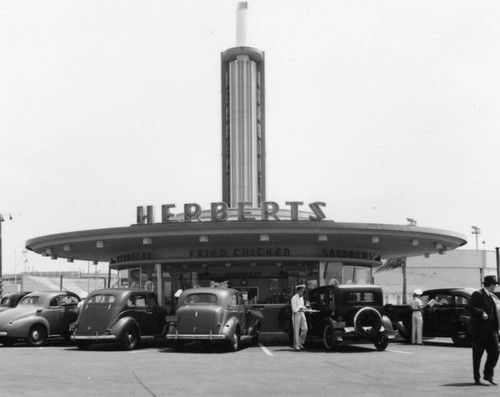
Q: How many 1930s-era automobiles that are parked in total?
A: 6